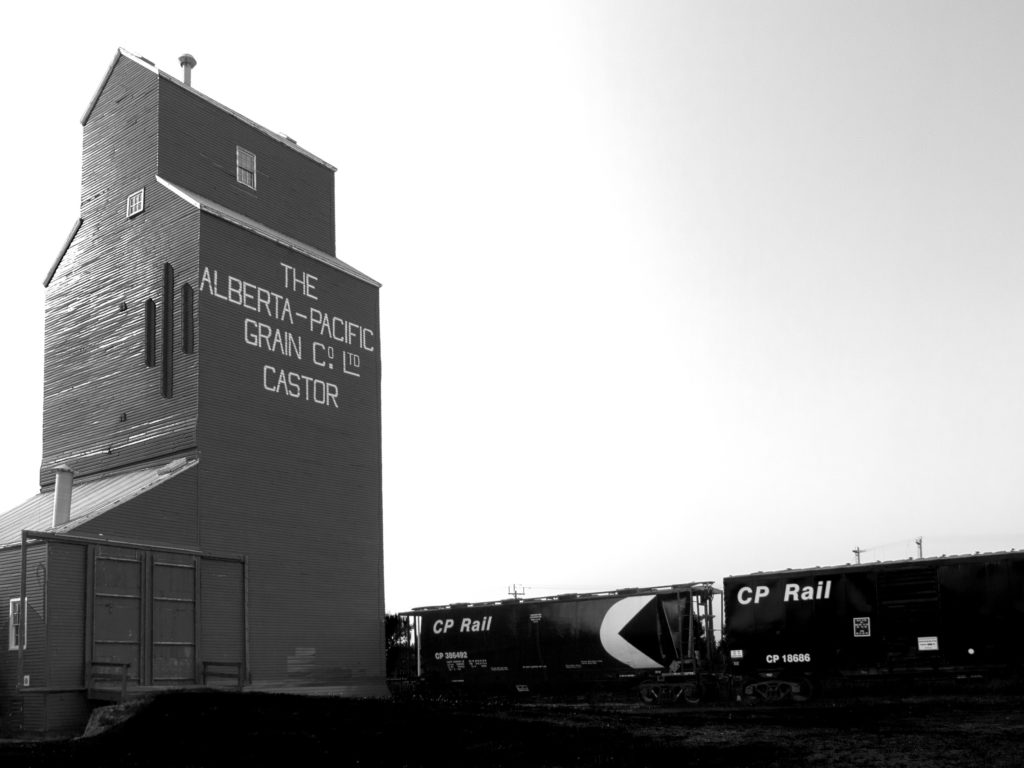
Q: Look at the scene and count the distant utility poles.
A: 3